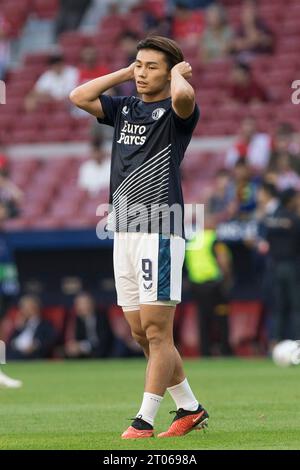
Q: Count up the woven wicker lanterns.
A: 0